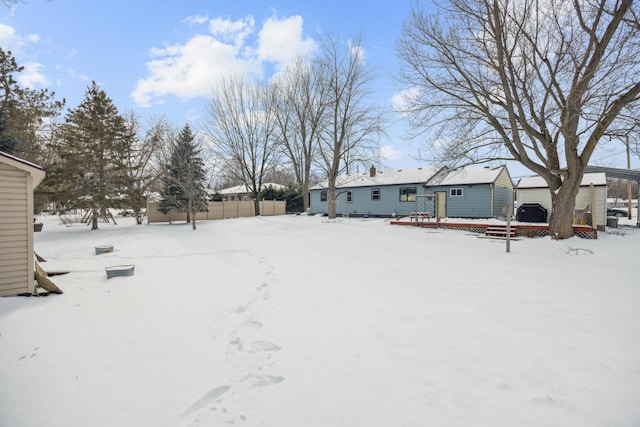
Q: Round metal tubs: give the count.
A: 2